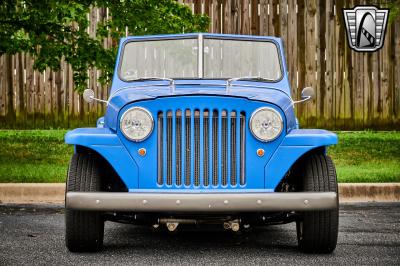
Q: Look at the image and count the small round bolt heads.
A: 6